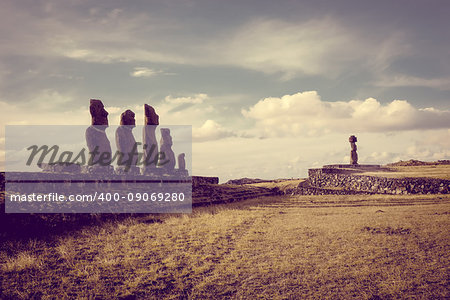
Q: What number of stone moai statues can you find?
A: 6